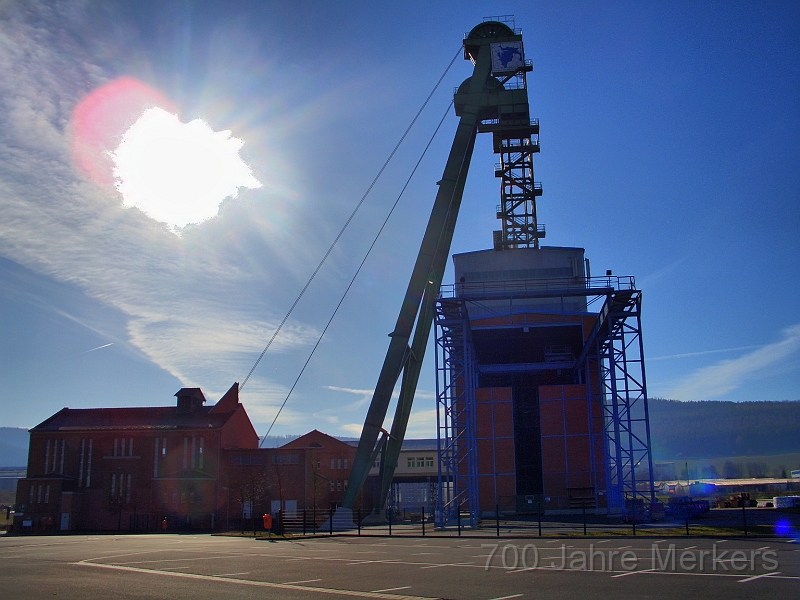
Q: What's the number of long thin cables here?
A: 2